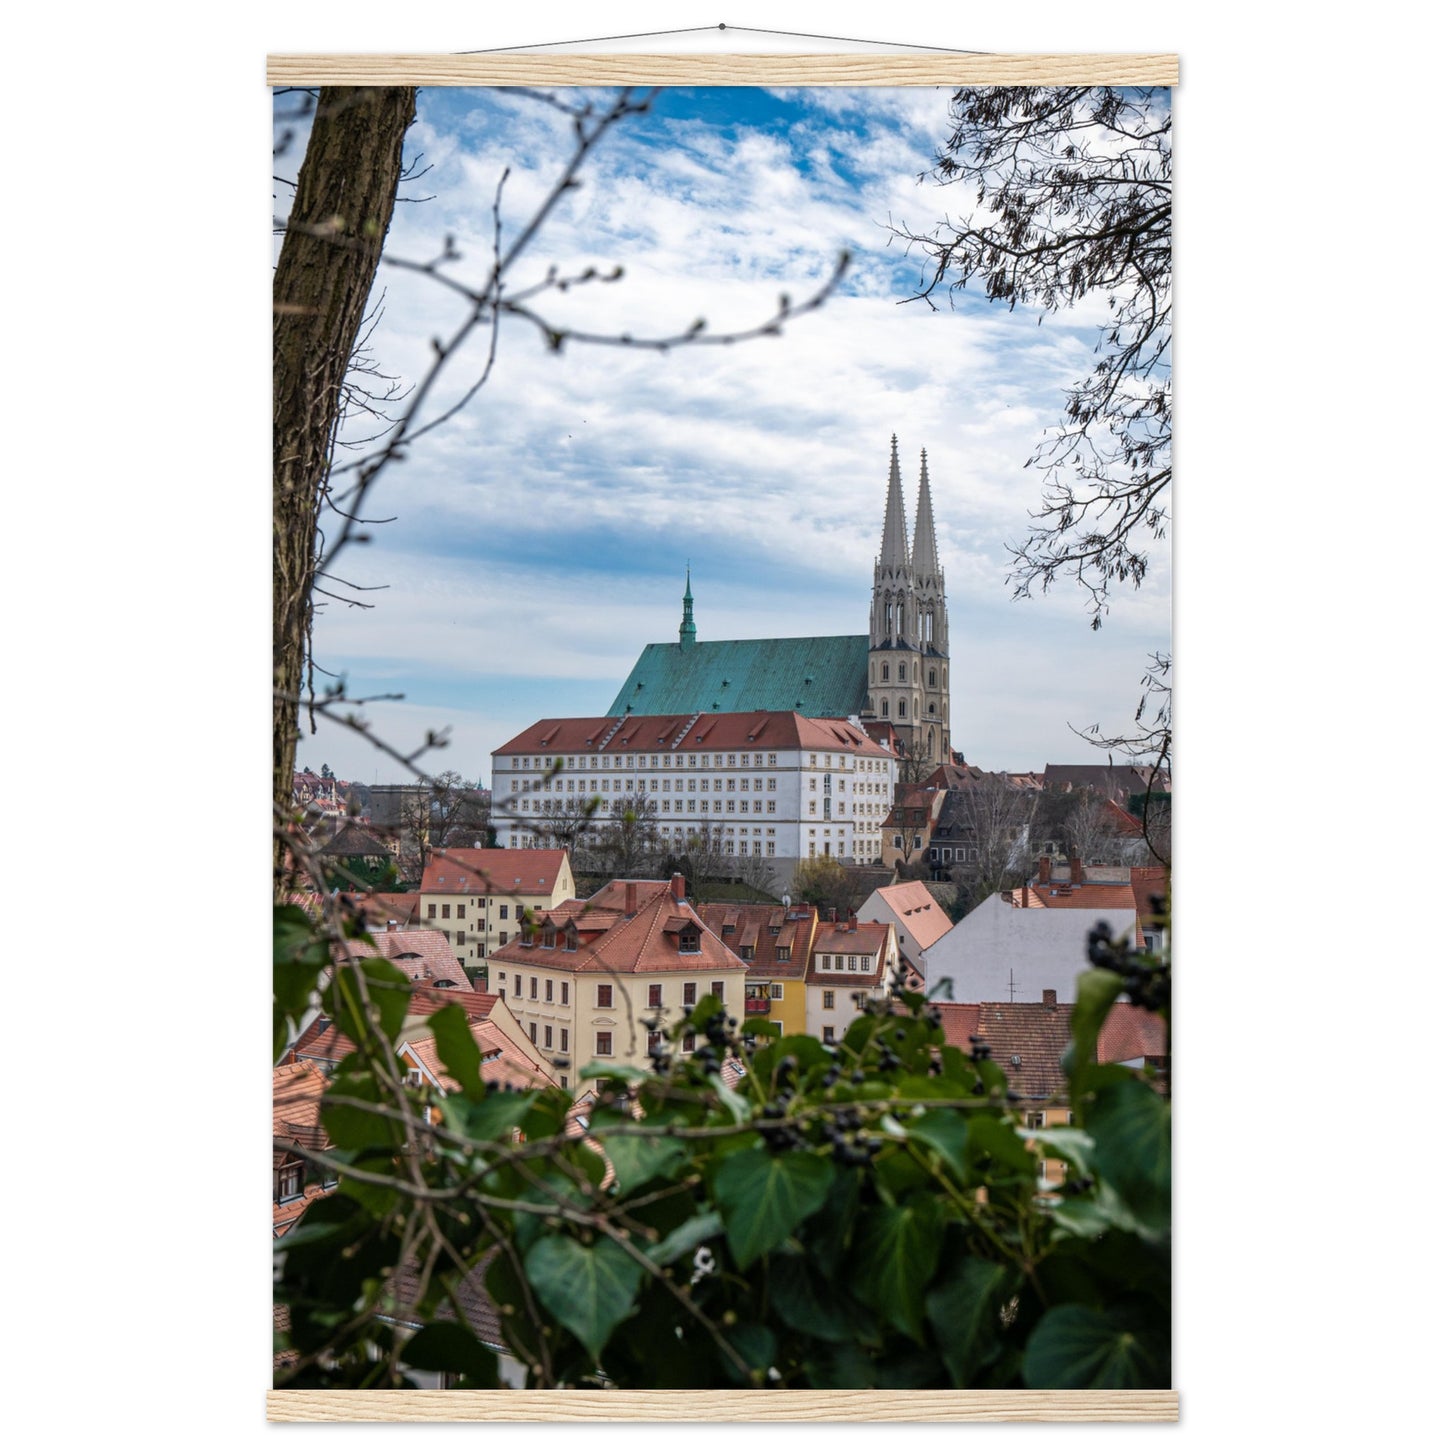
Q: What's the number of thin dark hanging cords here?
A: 1